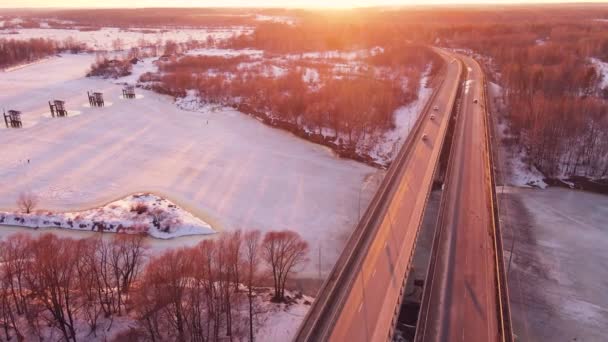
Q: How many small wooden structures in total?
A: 4